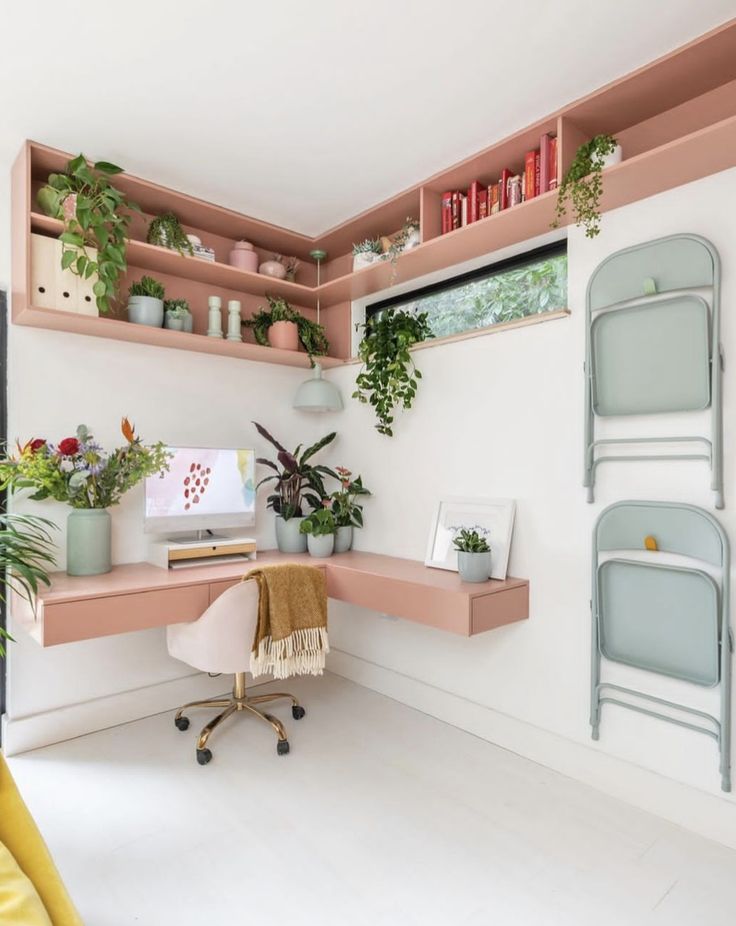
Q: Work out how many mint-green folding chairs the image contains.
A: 2